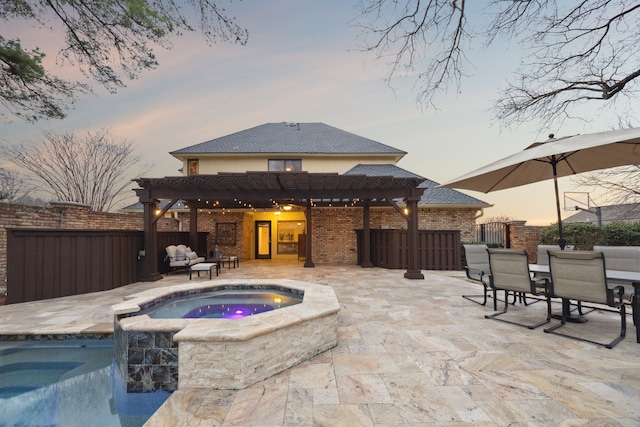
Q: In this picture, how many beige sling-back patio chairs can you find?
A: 5